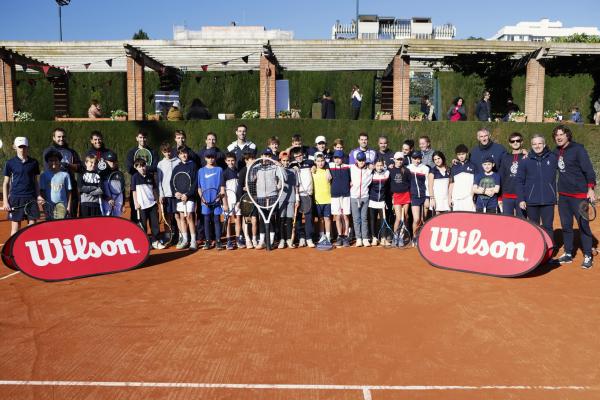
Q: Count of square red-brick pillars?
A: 5